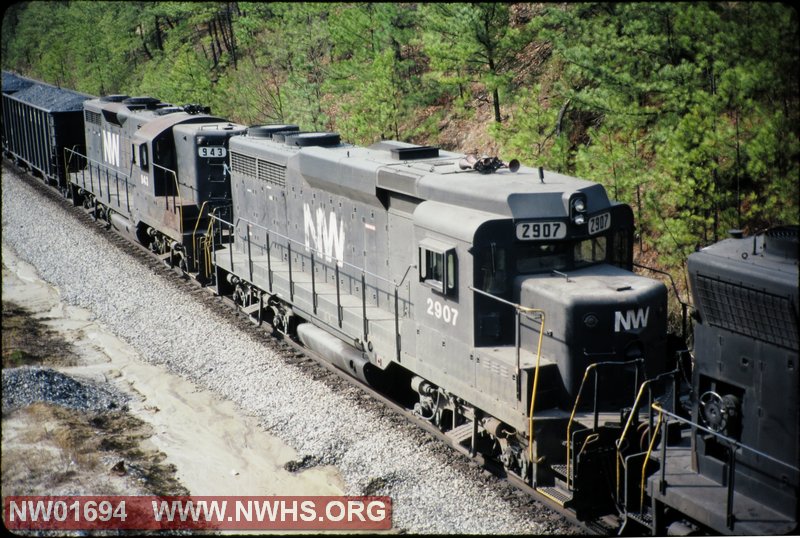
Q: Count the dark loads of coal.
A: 2